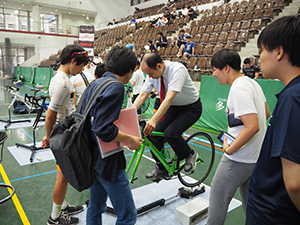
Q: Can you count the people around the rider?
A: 4